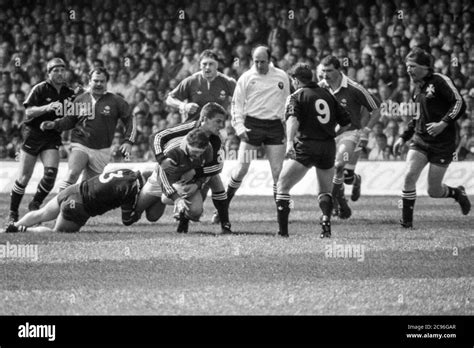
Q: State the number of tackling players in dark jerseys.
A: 2